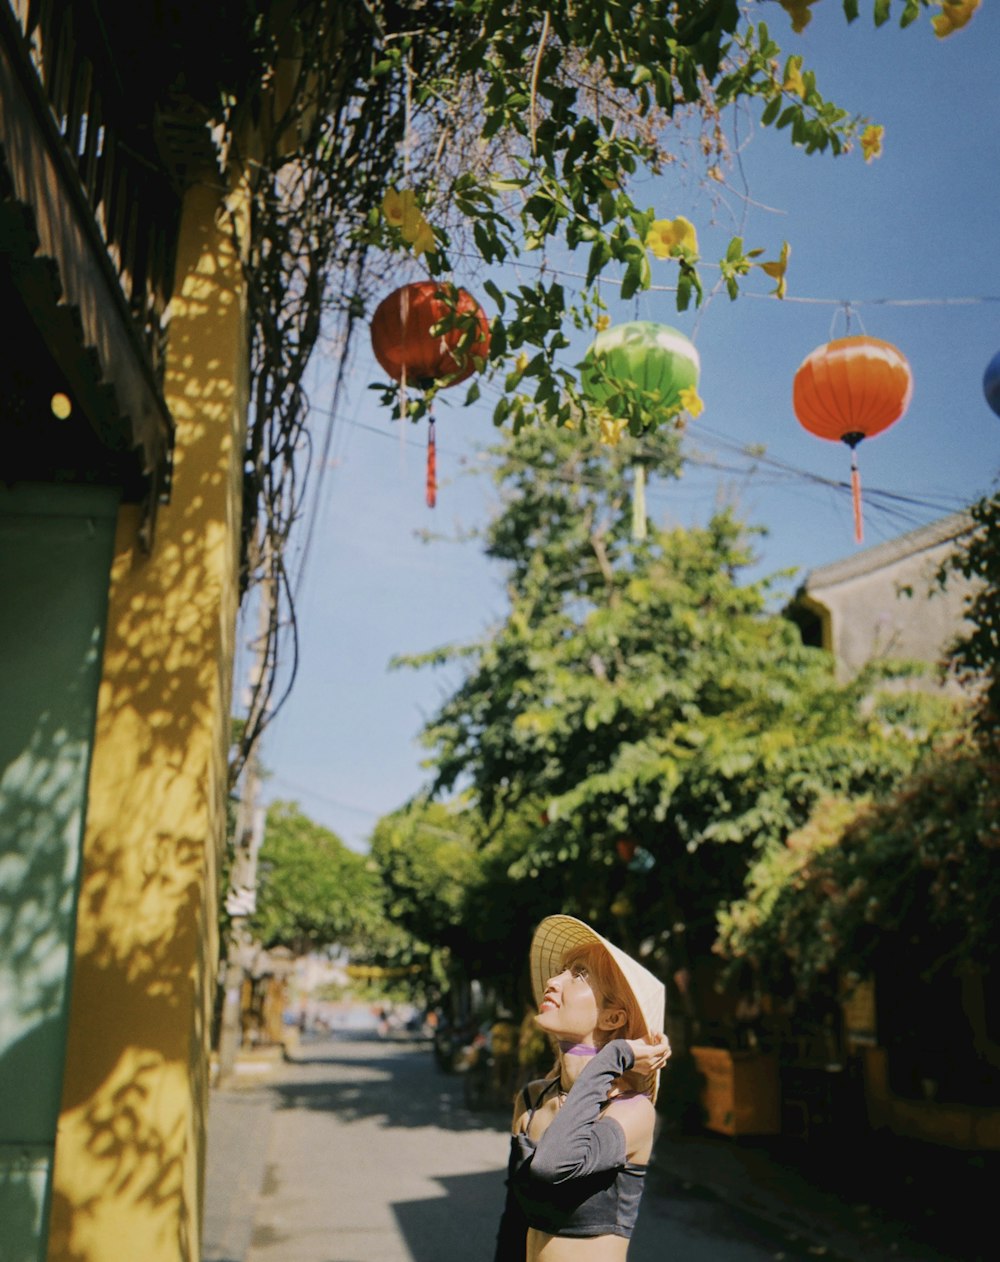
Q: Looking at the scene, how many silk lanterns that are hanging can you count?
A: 4